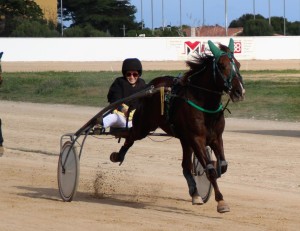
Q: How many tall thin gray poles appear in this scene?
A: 10